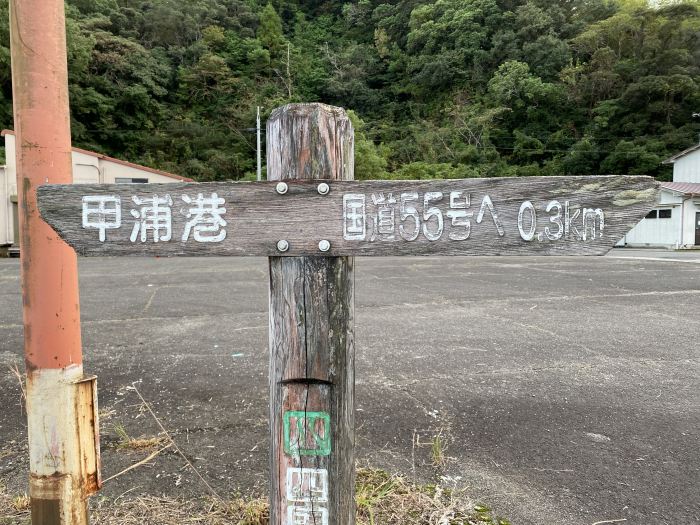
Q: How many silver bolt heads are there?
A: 4